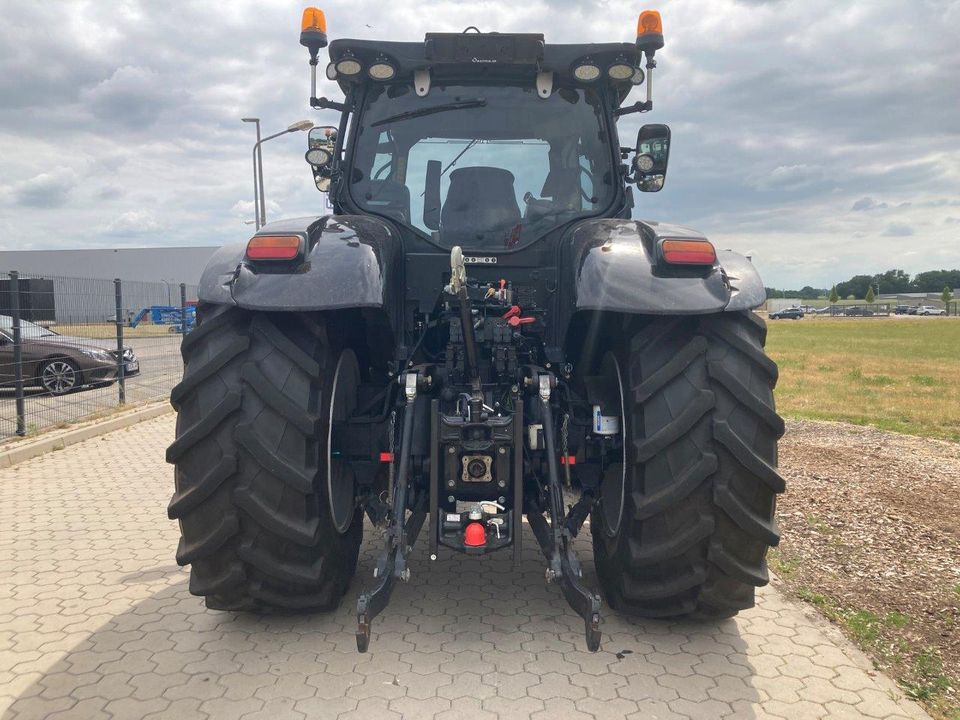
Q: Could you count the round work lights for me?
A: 8